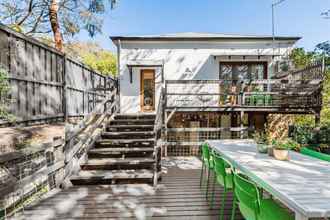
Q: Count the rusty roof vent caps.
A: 0